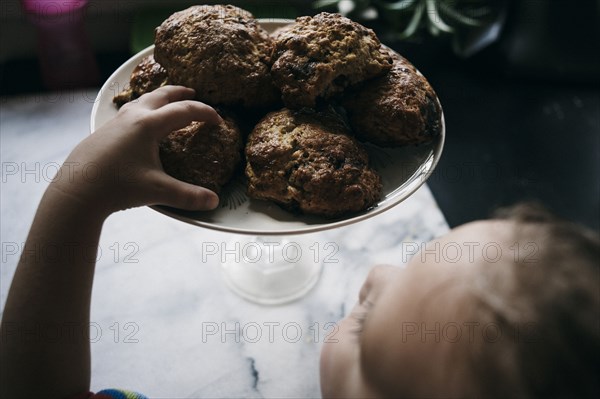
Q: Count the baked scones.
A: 6